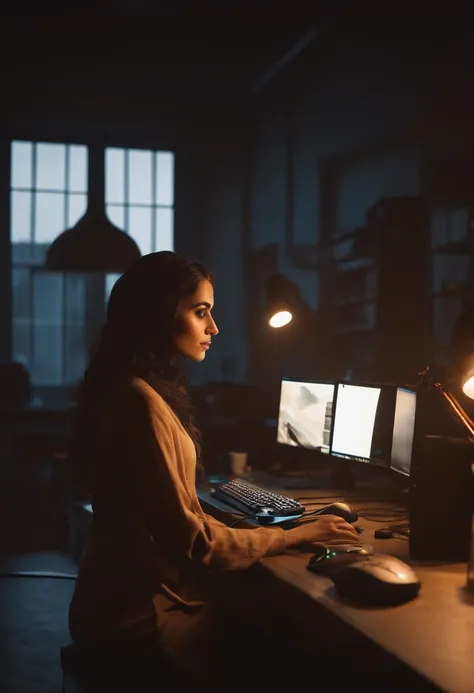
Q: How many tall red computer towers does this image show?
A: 0